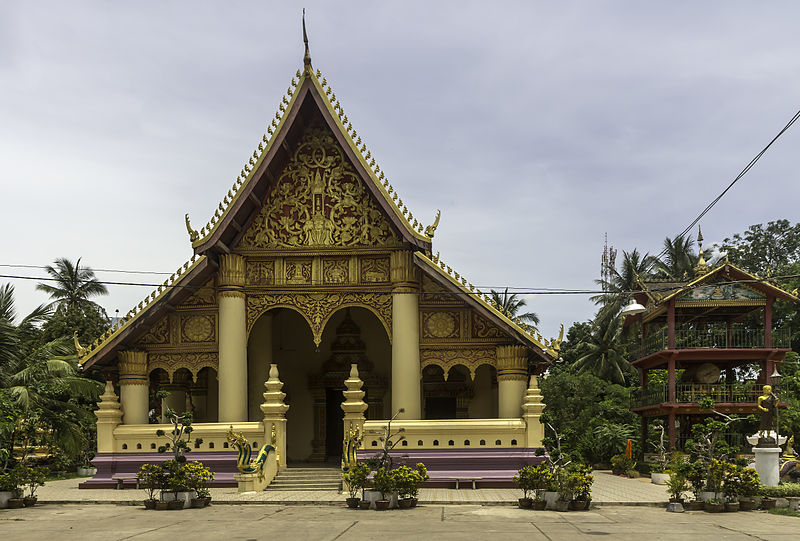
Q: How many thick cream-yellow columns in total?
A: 4